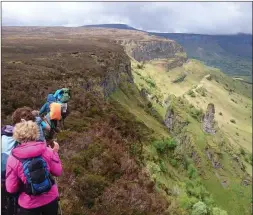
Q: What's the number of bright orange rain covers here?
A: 1